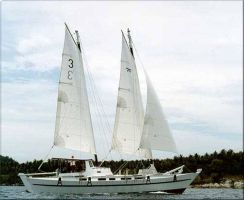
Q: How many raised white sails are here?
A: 3